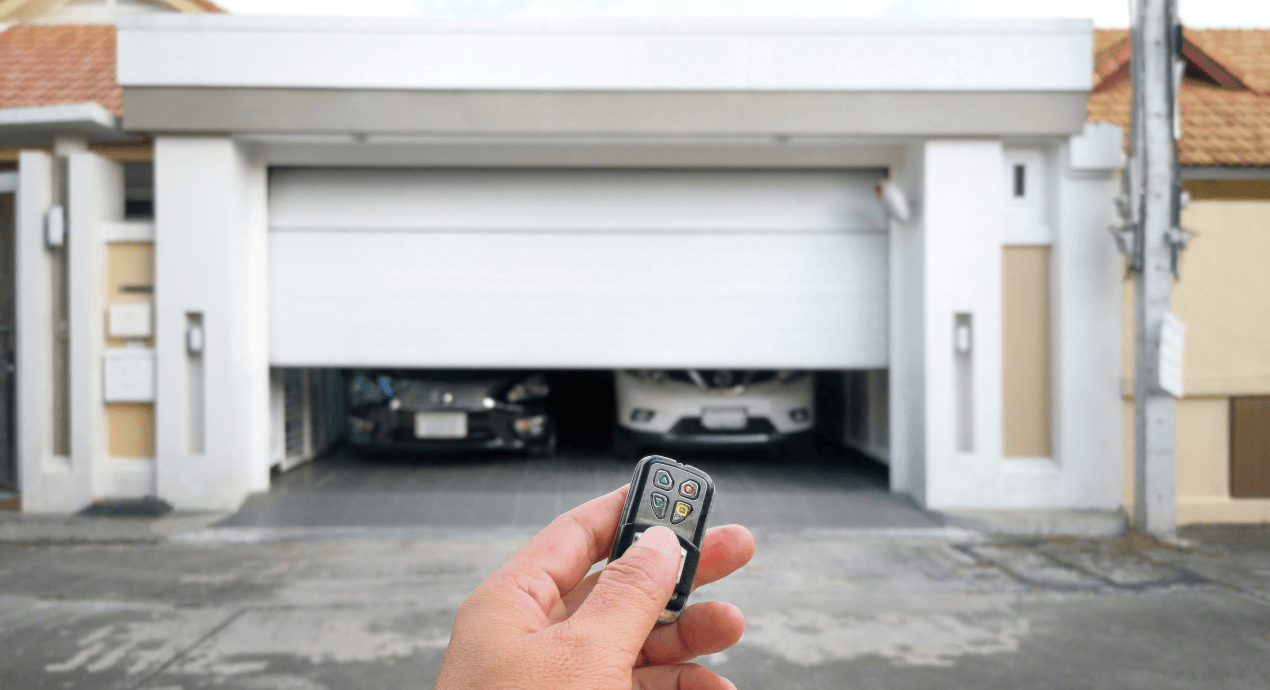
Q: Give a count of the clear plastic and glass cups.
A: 0